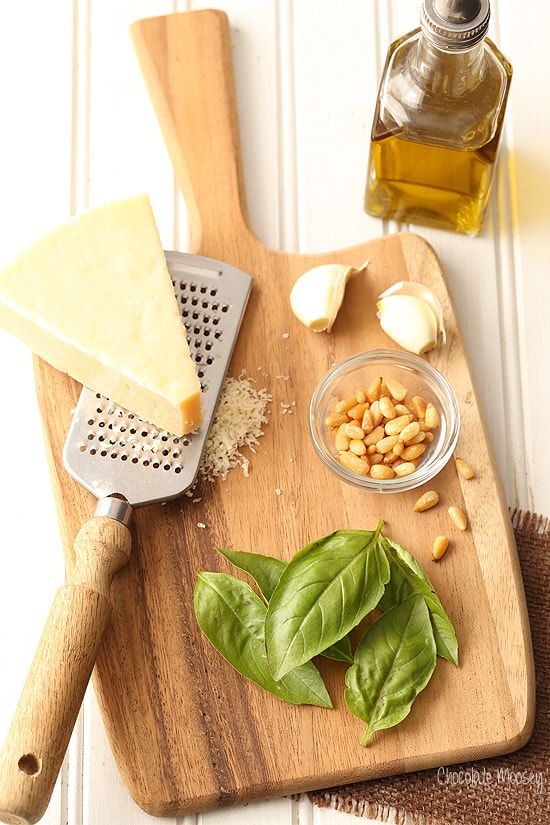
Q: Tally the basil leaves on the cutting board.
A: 5